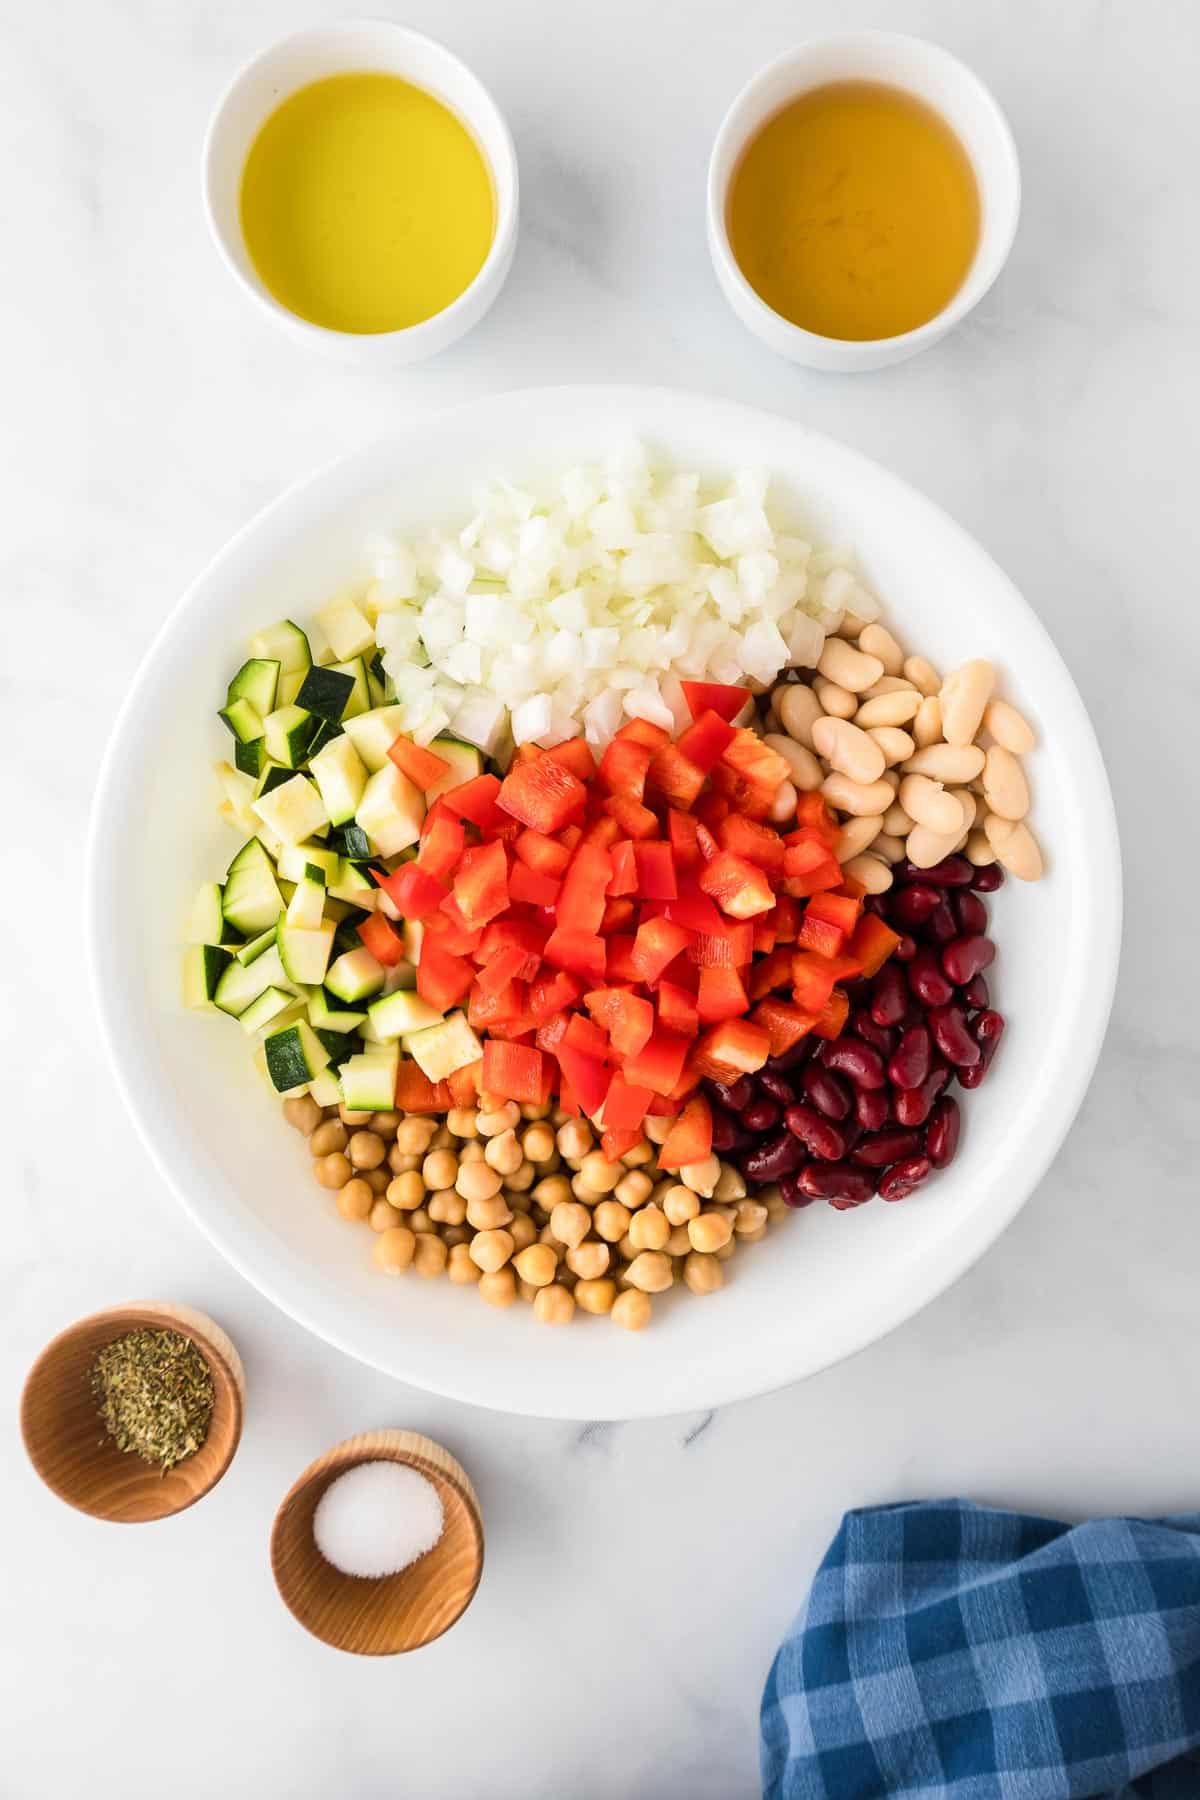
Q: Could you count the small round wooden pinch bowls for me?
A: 2